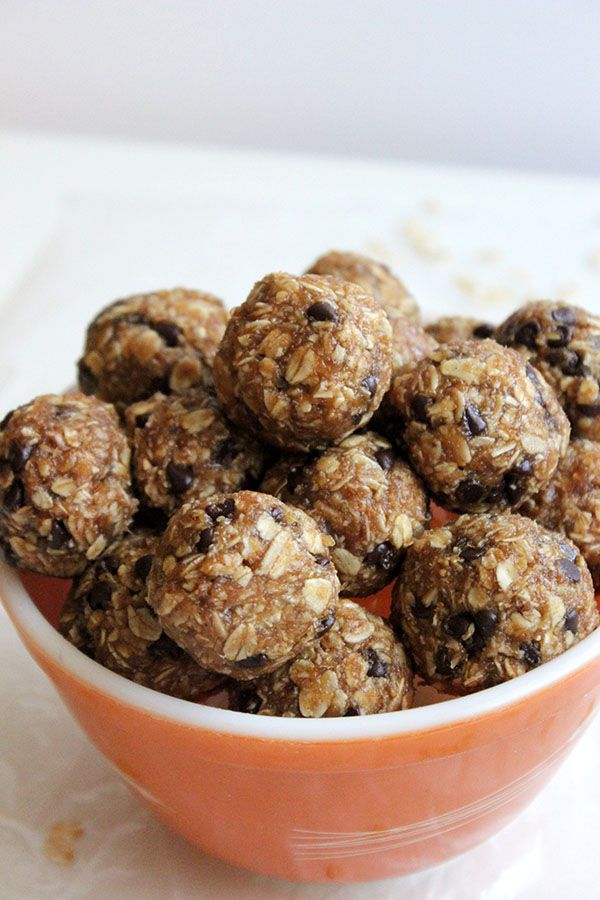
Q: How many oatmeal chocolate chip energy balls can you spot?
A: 15